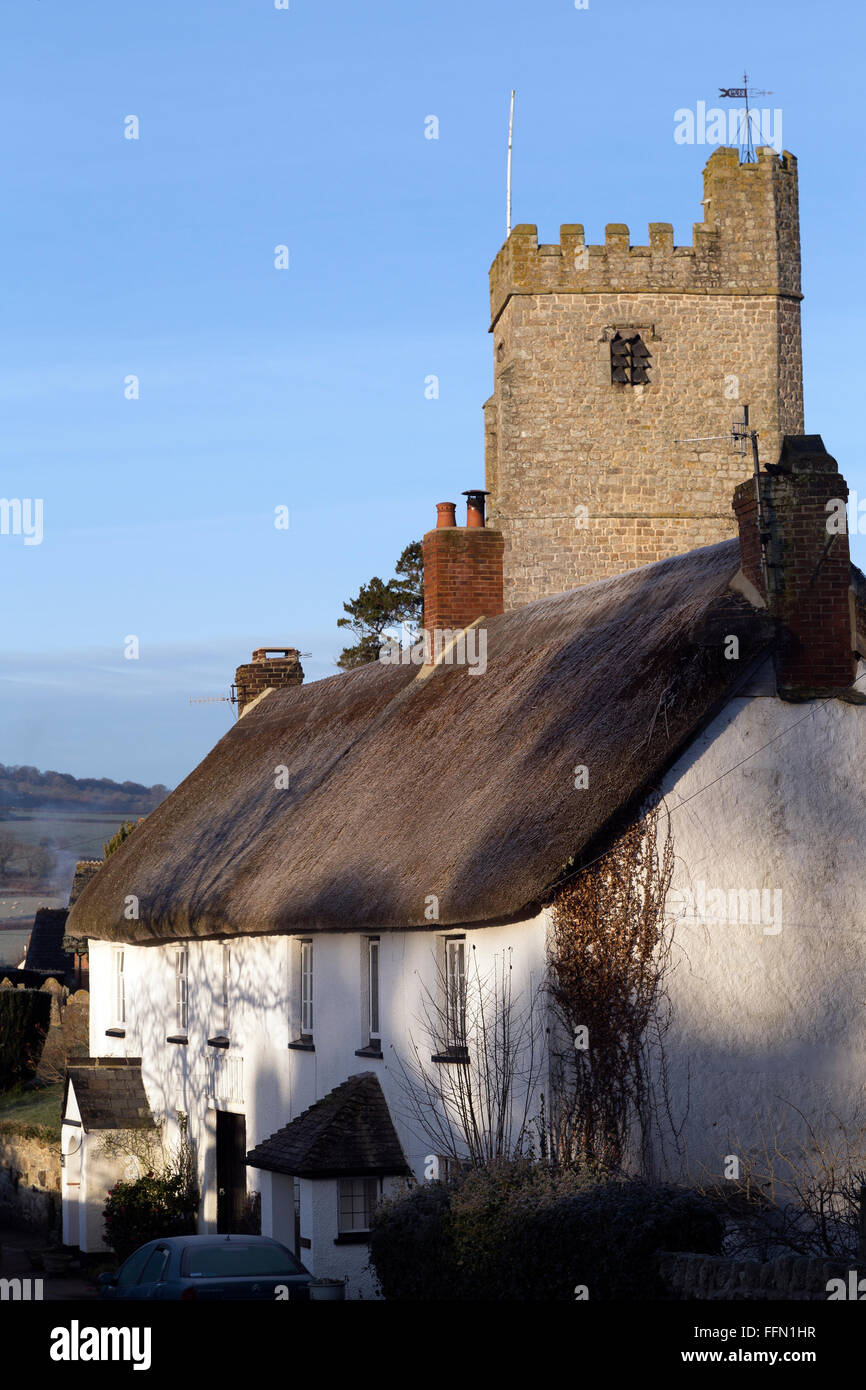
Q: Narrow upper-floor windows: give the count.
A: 6